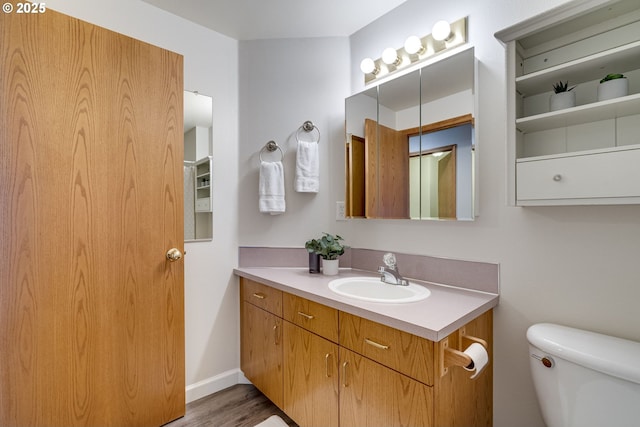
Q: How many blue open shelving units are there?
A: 0